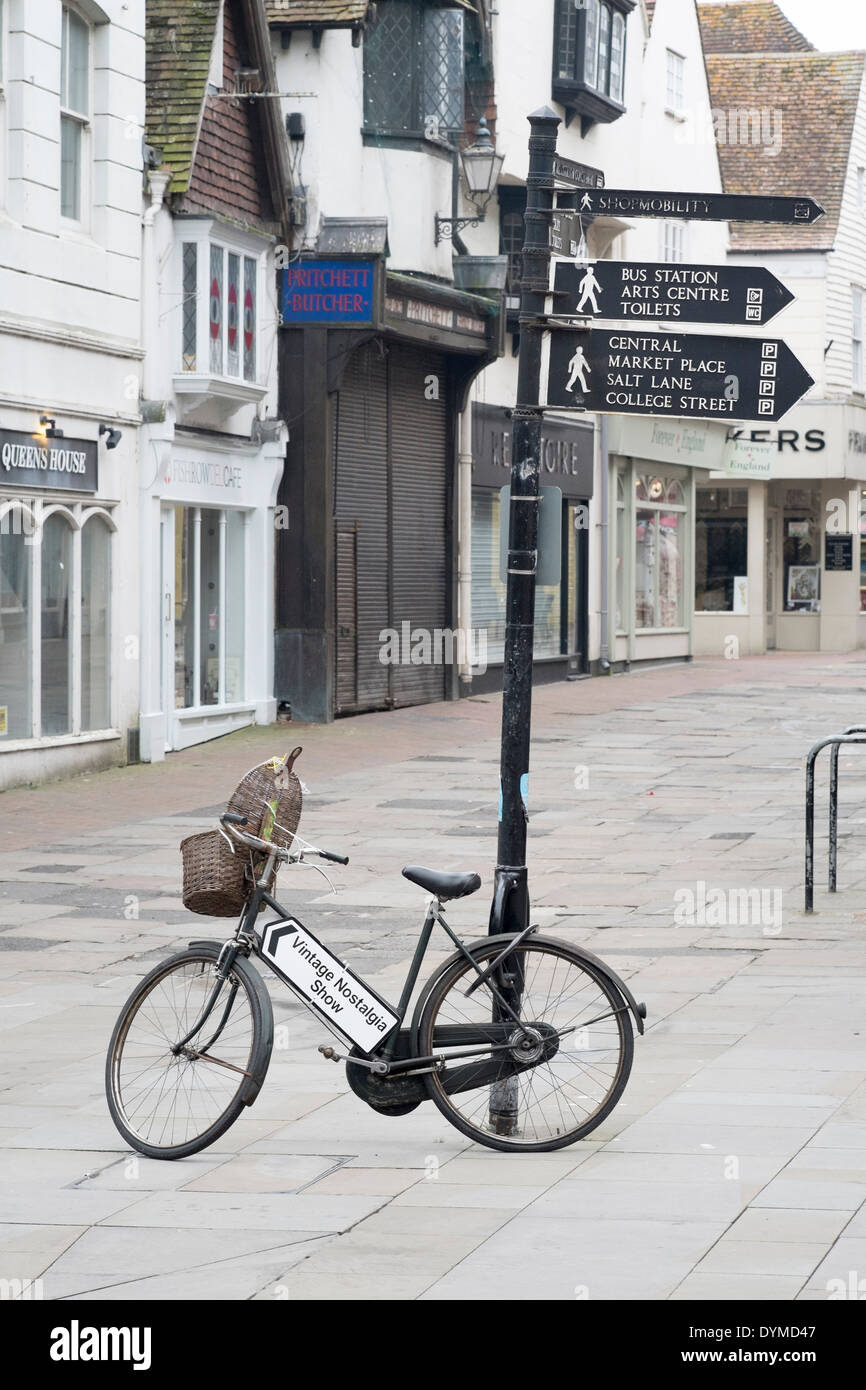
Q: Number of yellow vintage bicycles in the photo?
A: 0